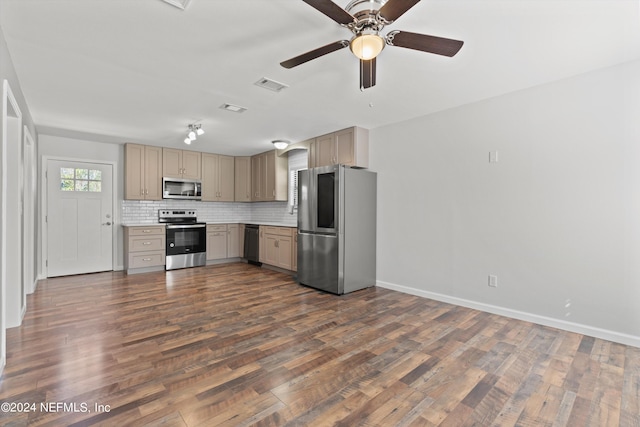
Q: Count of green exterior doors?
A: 0